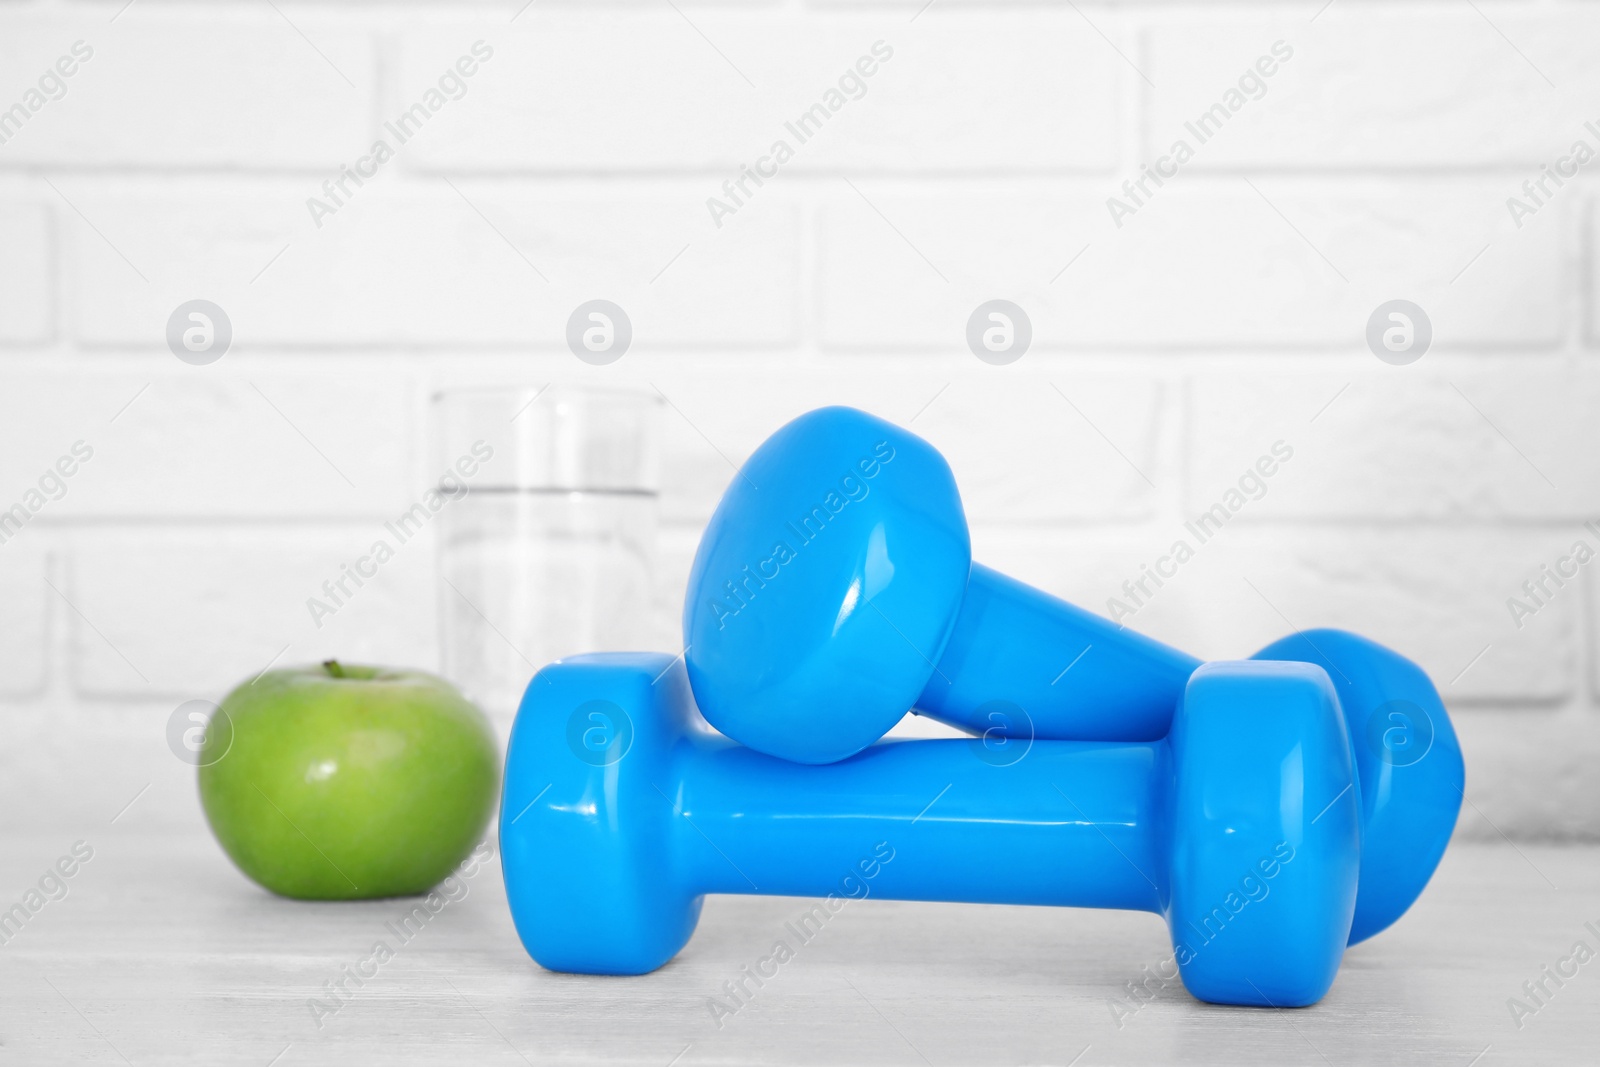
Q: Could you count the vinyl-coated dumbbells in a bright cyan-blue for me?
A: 2